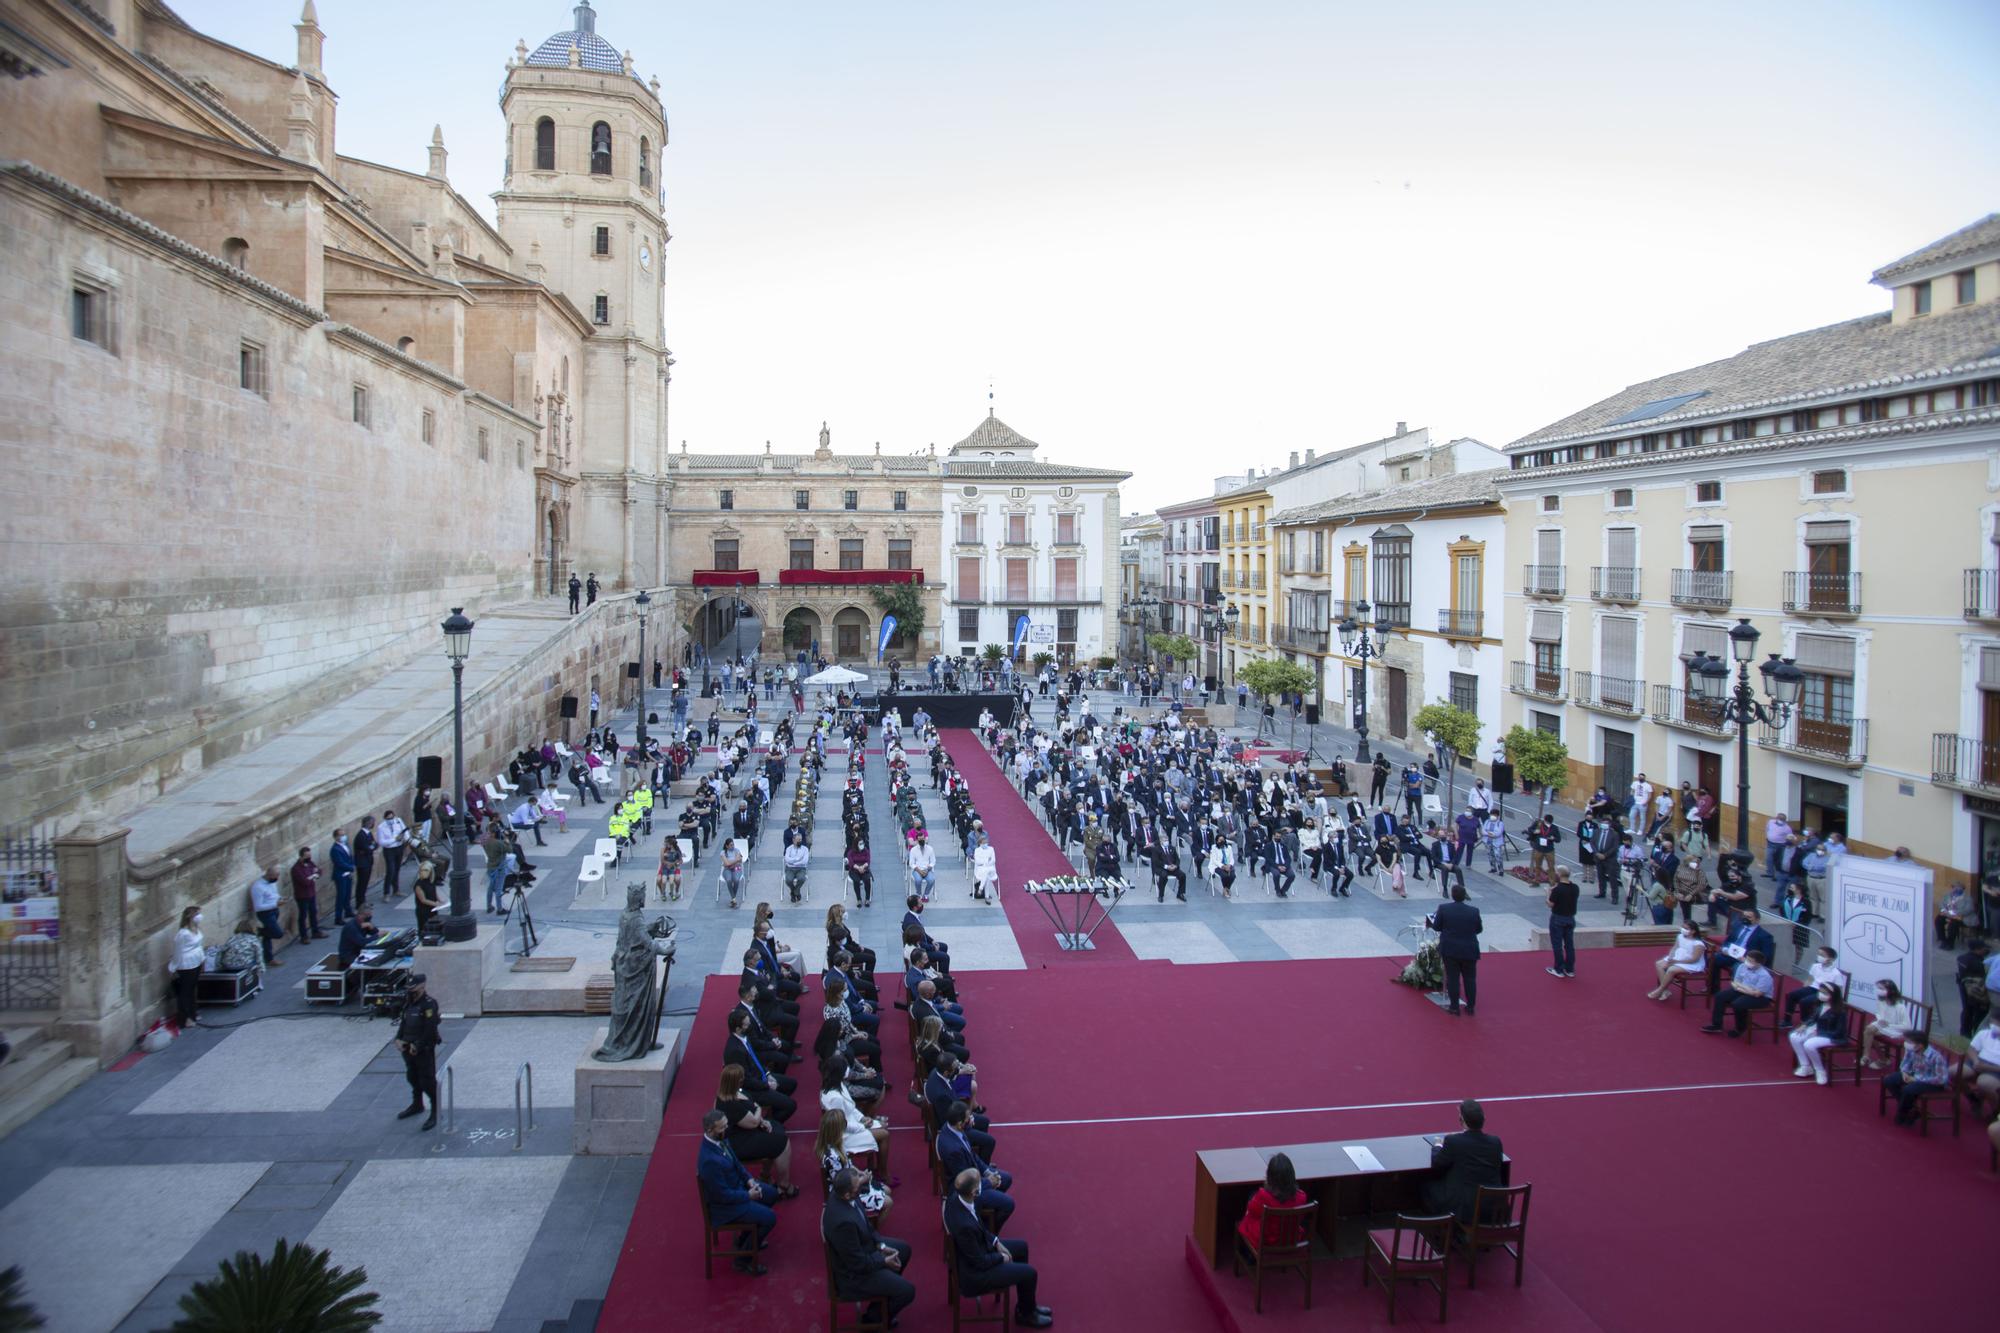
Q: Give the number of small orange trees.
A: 6